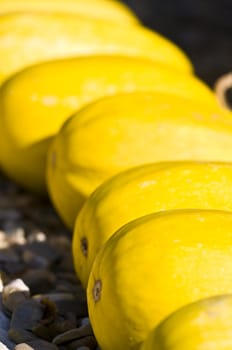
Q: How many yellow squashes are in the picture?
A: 7